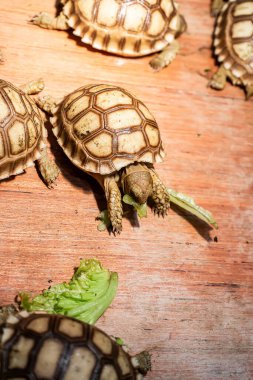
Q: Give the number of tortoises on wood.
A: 5